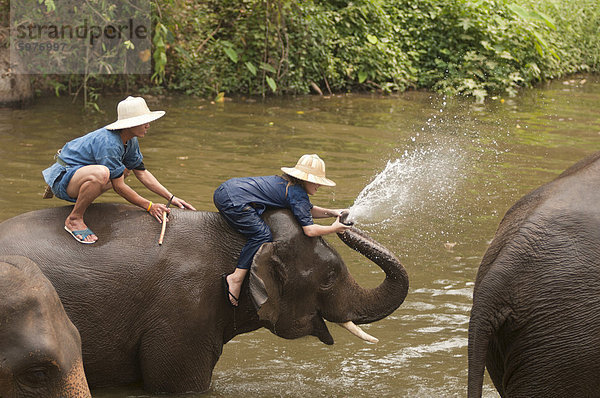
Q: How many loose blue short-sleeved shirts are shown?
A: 2